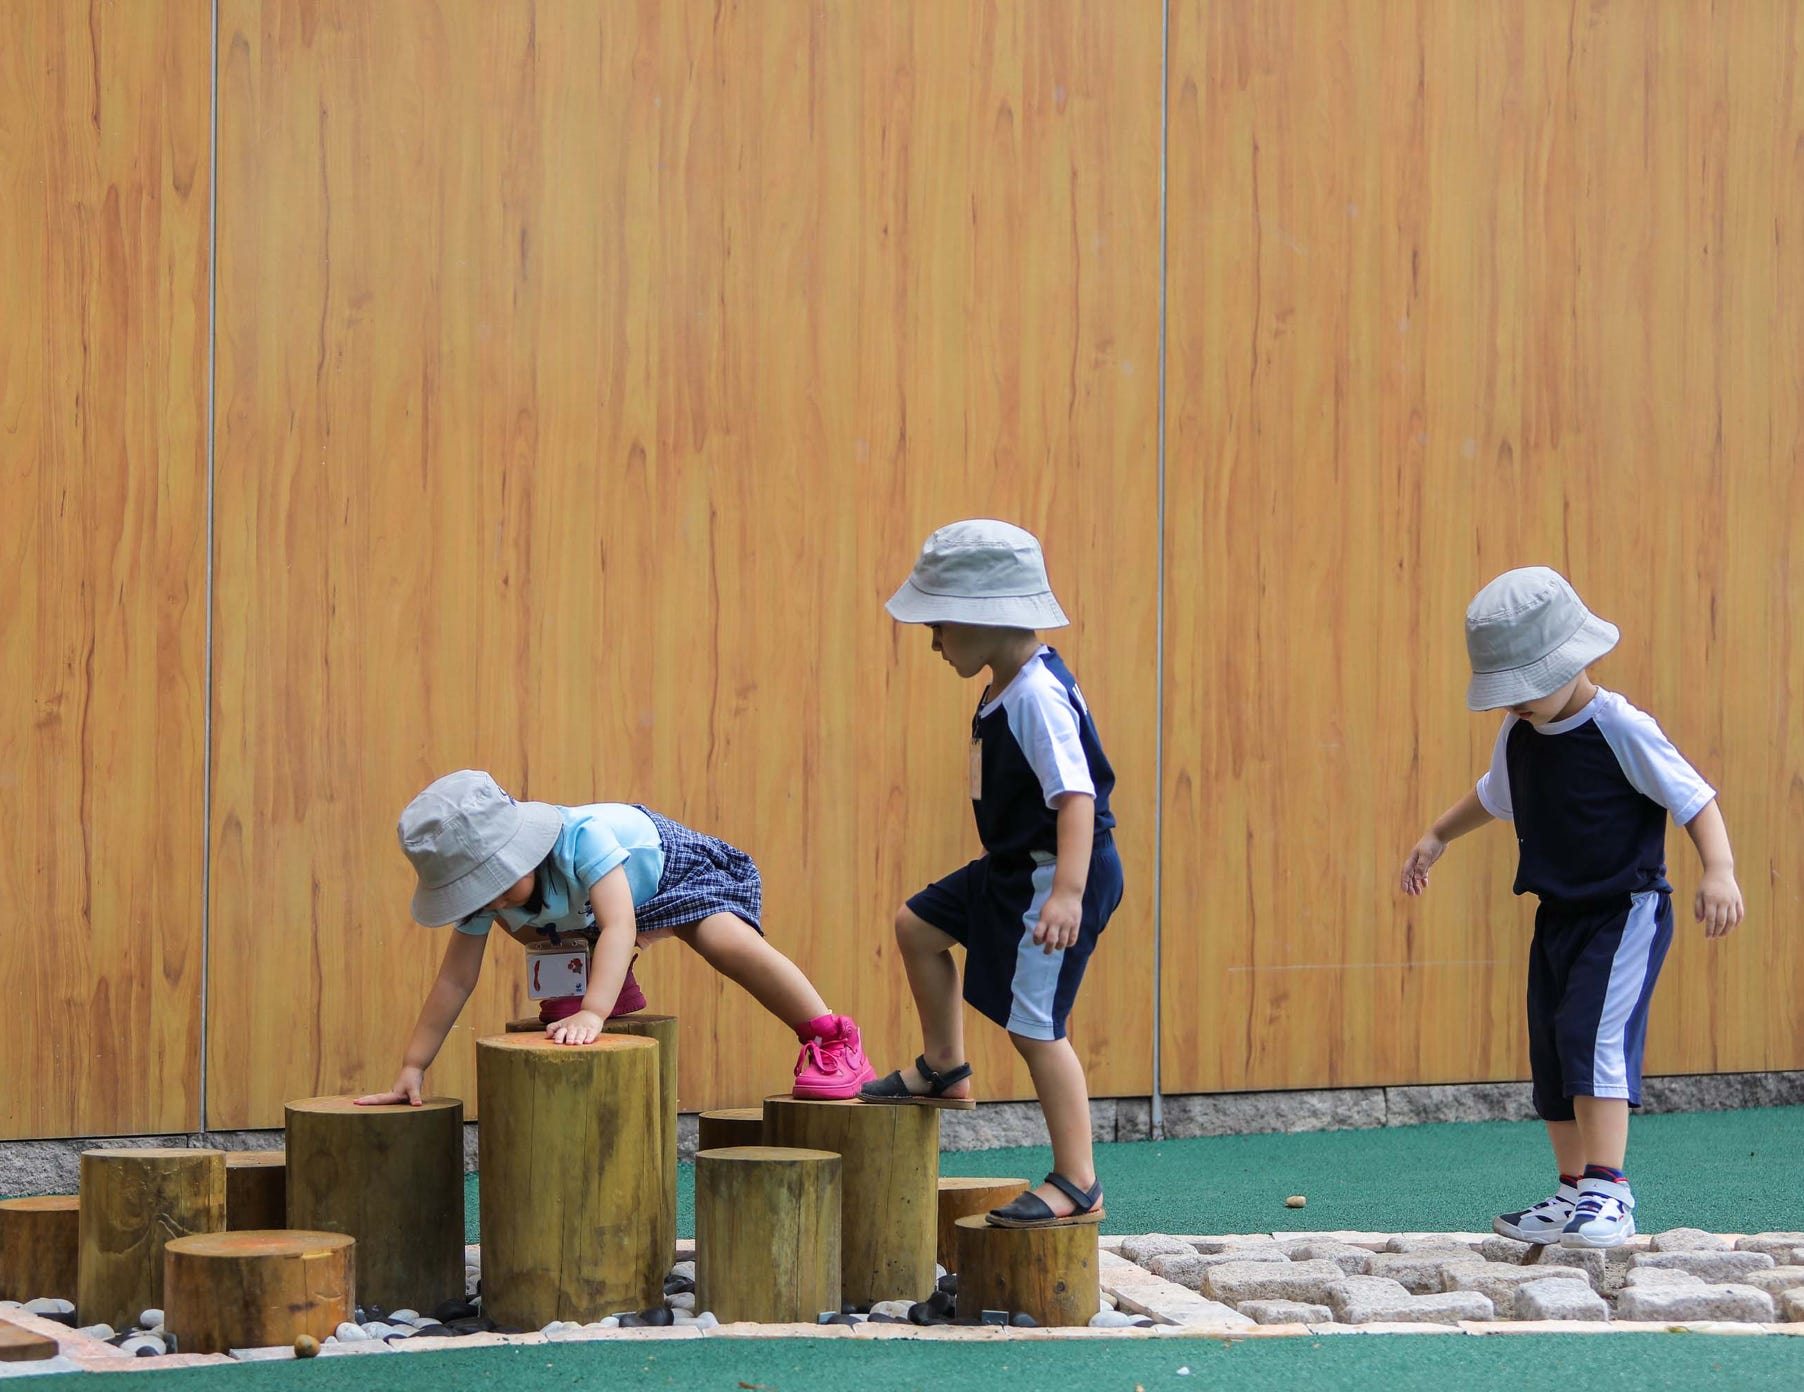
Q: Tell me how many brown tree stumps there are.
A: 12